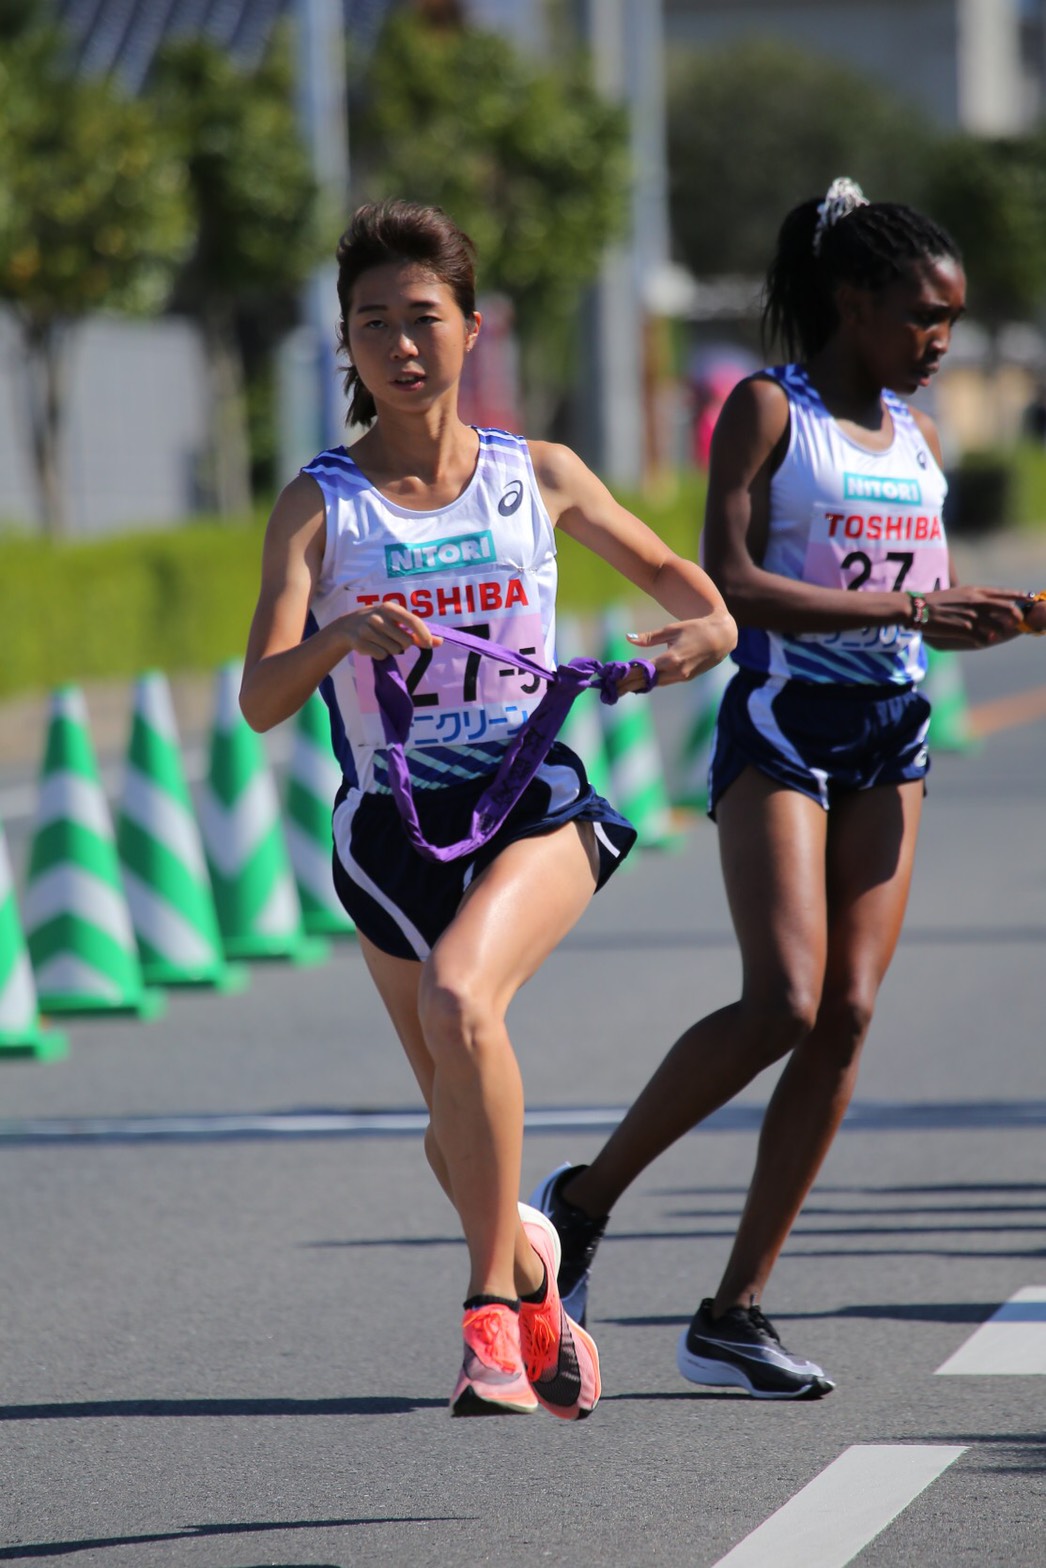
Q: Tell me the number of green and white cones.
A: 9